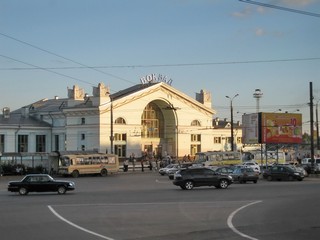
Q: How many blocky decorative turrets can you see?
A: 3